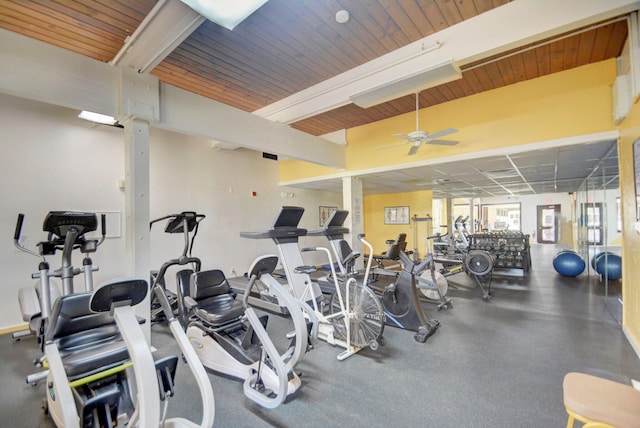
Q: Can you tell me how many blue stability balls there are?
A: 2